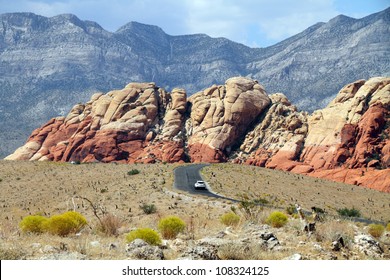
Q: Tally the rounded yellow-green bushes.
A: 7